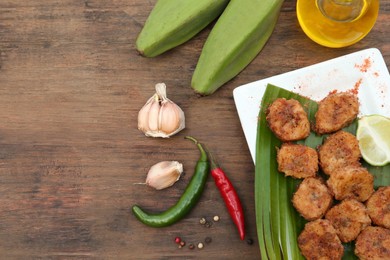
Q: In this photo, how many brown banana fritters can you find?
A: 10